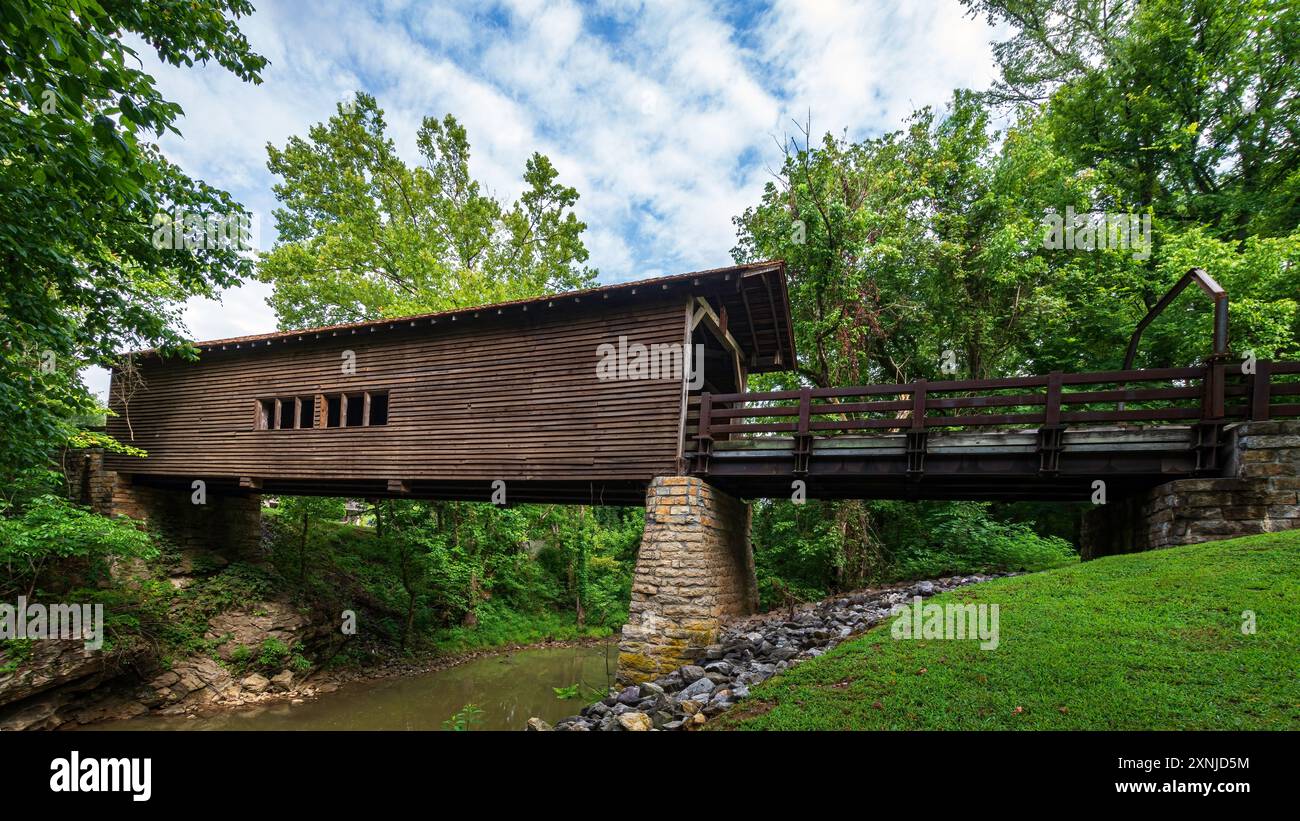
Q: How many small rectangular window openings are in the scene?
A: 6